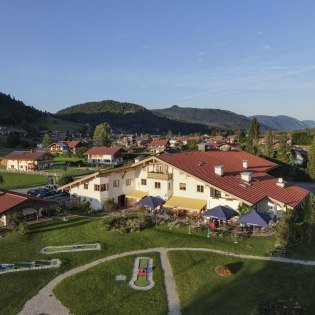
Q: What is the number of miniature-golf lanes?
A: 3